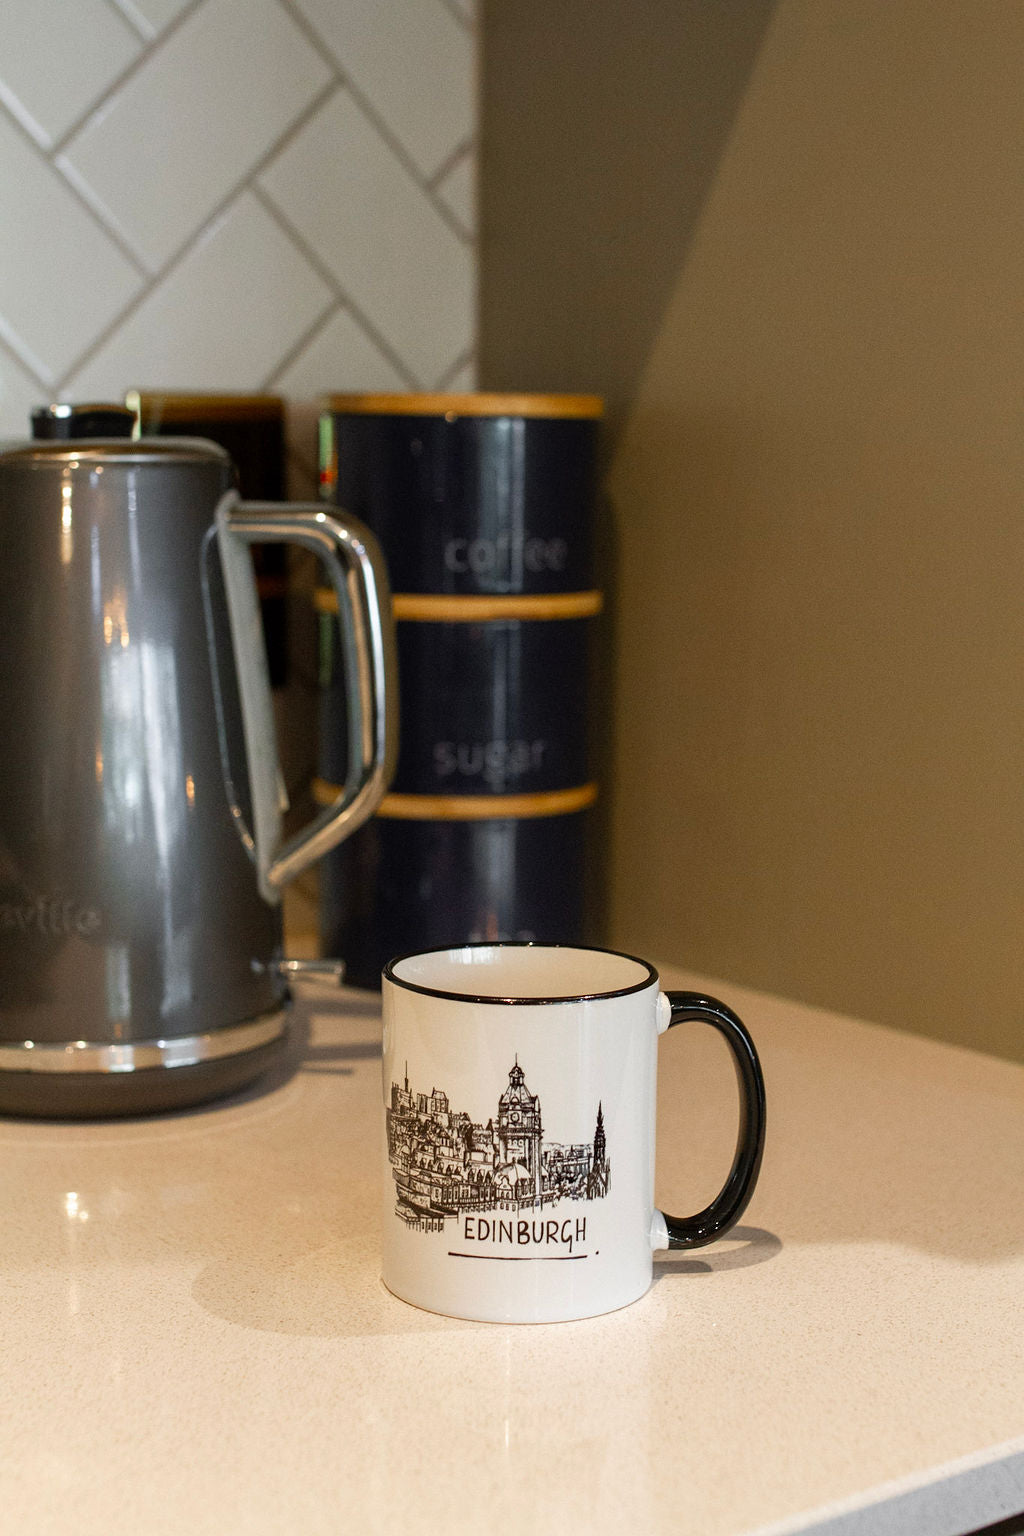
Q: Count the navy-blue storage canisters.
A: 3